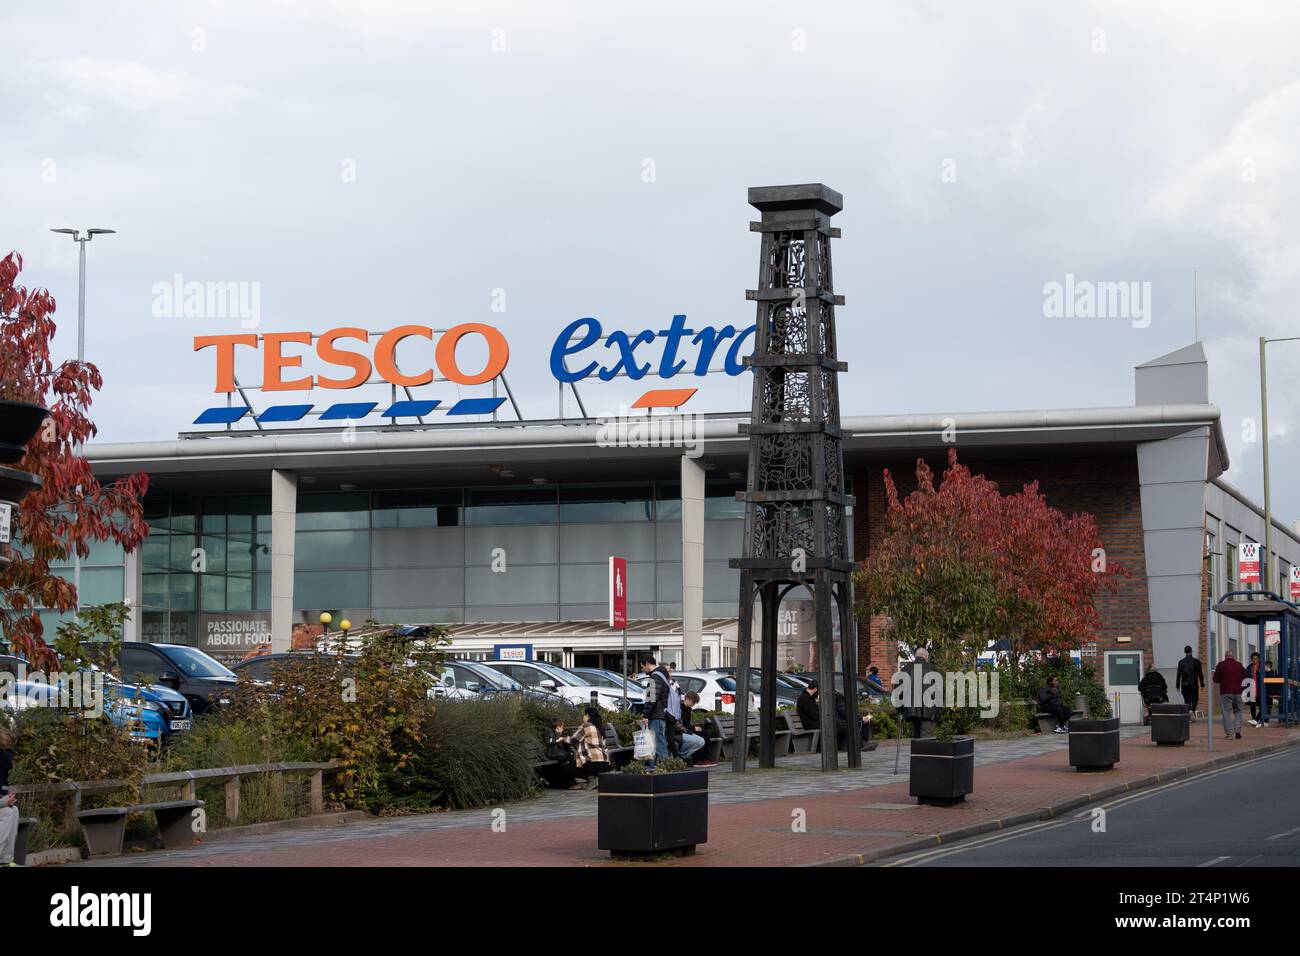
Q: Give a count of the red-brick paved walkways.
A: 1